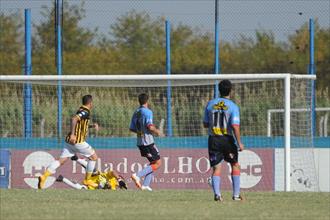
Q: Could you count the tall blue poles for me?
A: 5